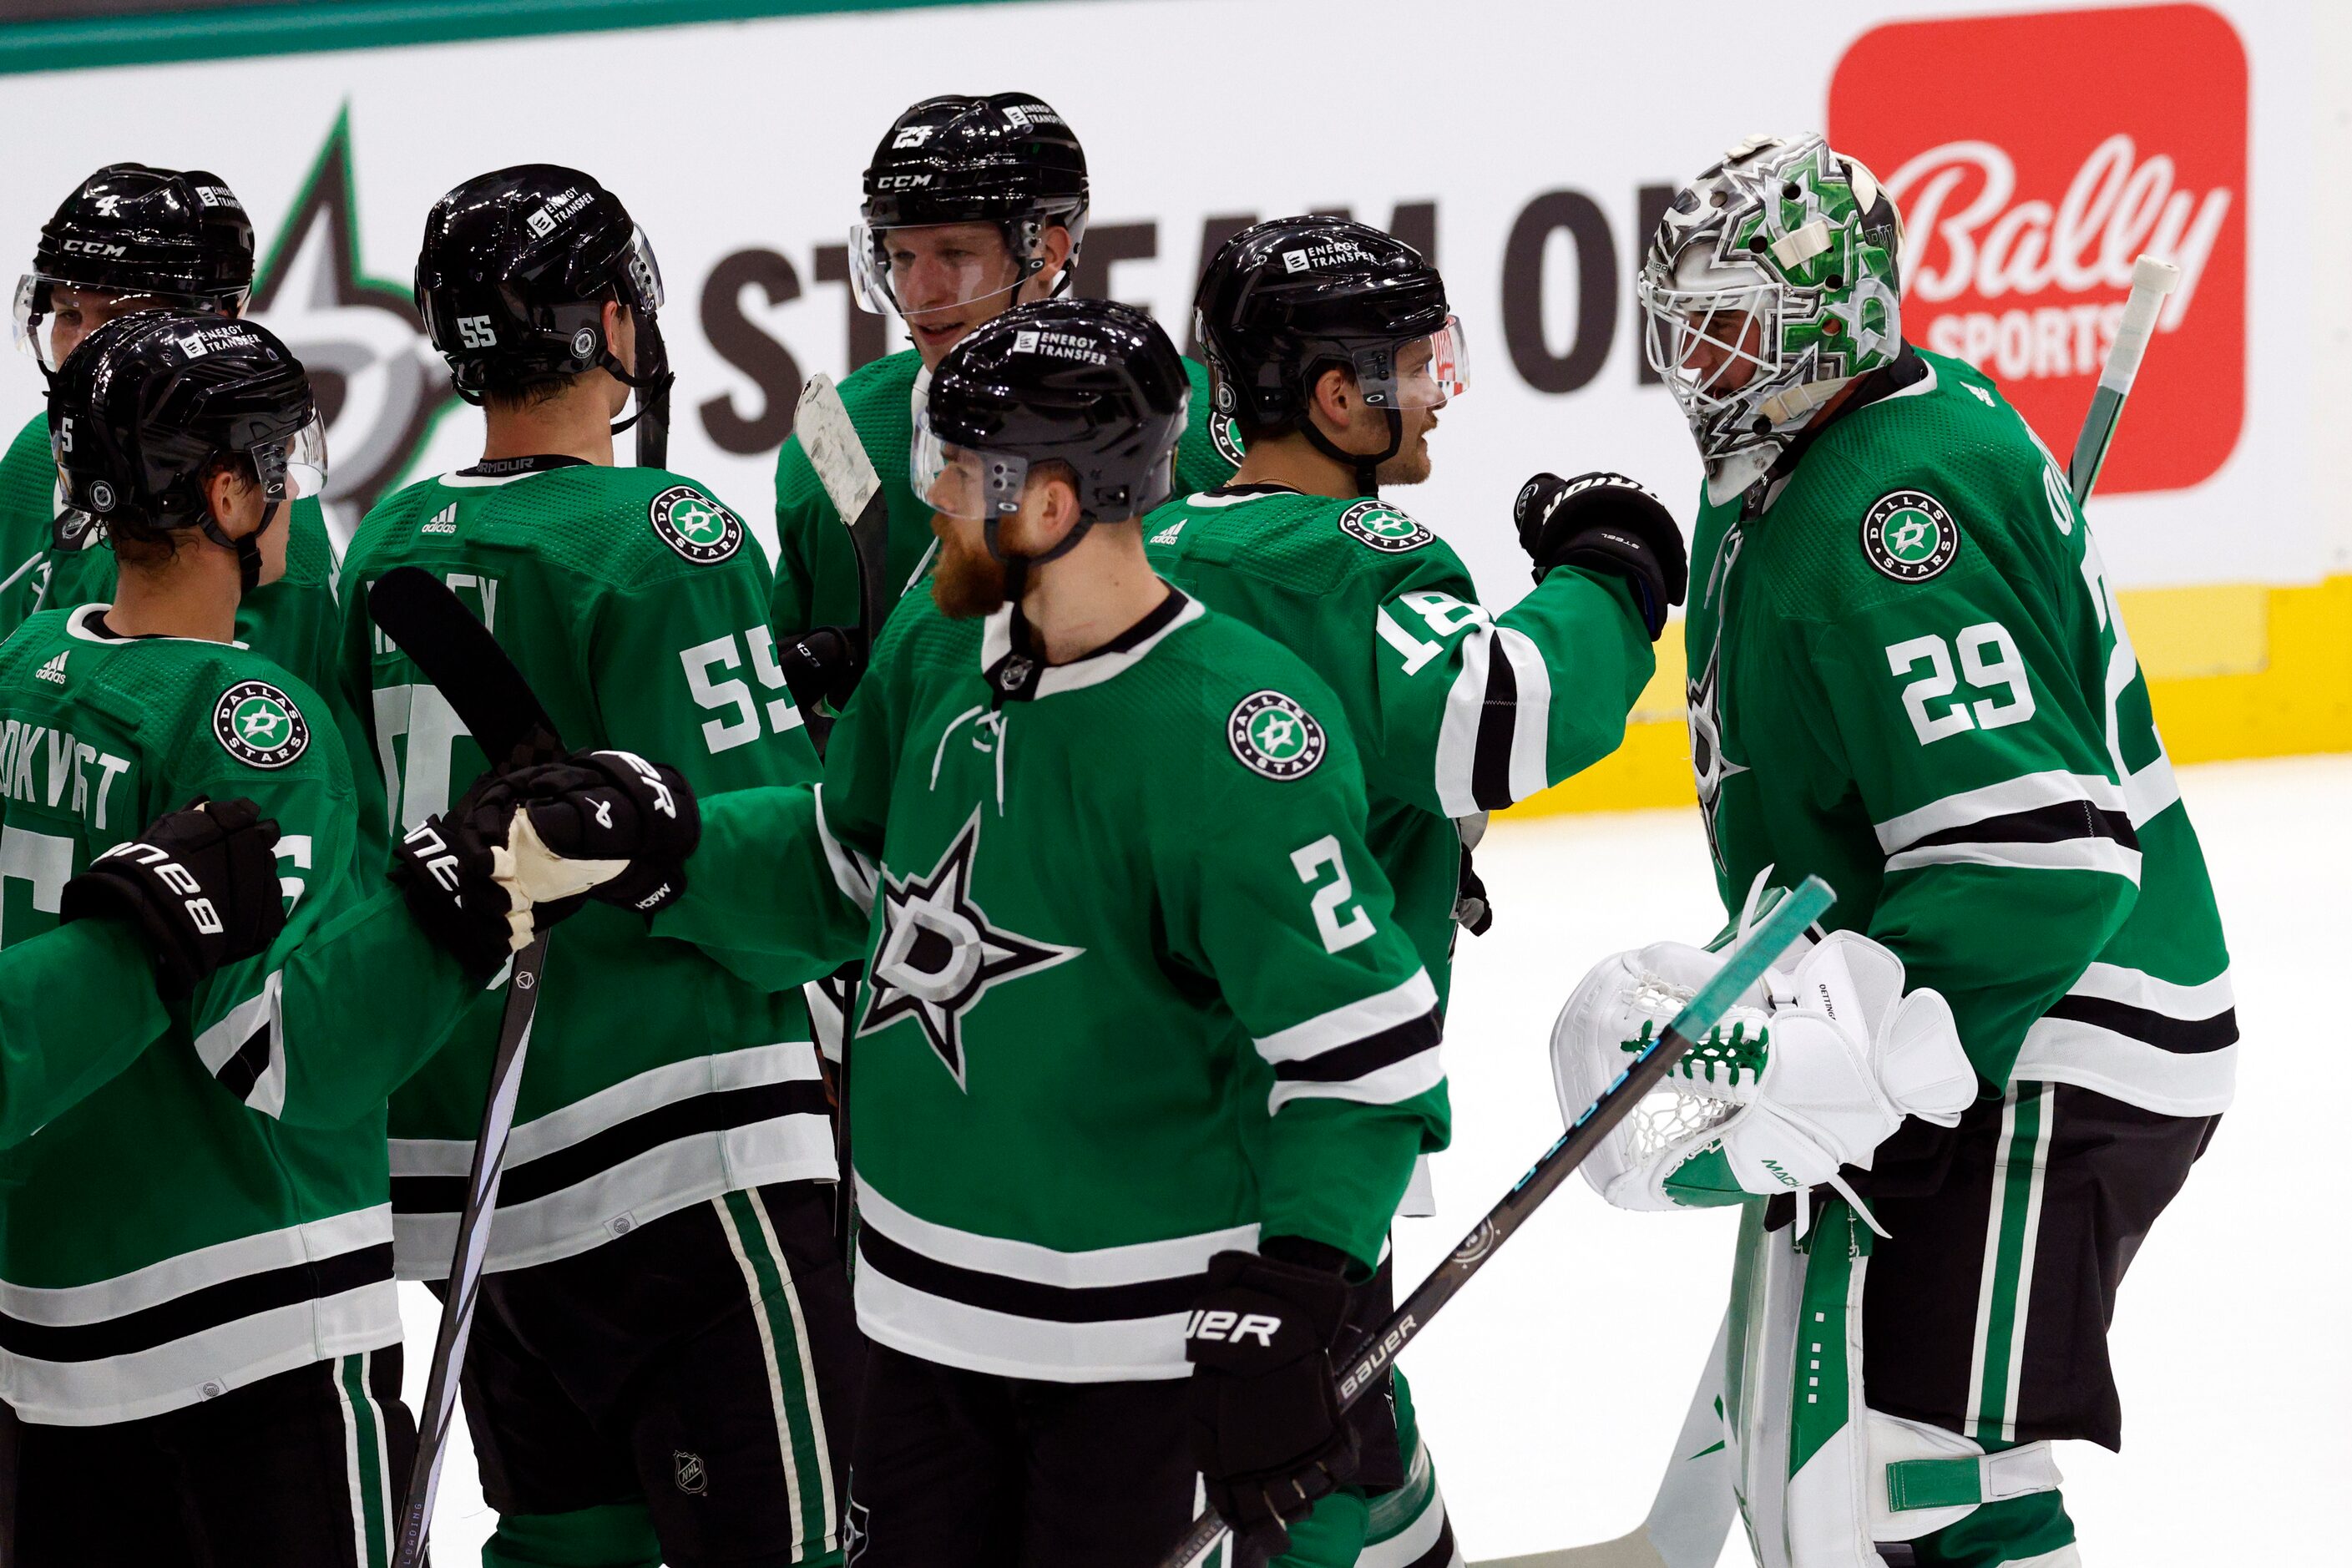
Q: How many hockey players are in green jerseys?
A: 7